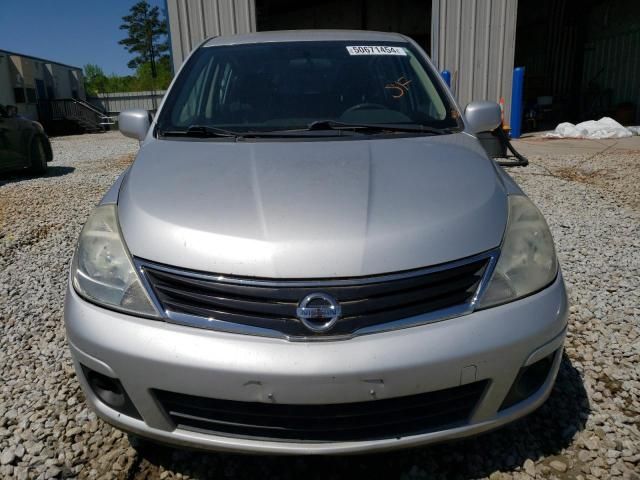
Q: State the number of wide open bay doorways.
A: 2